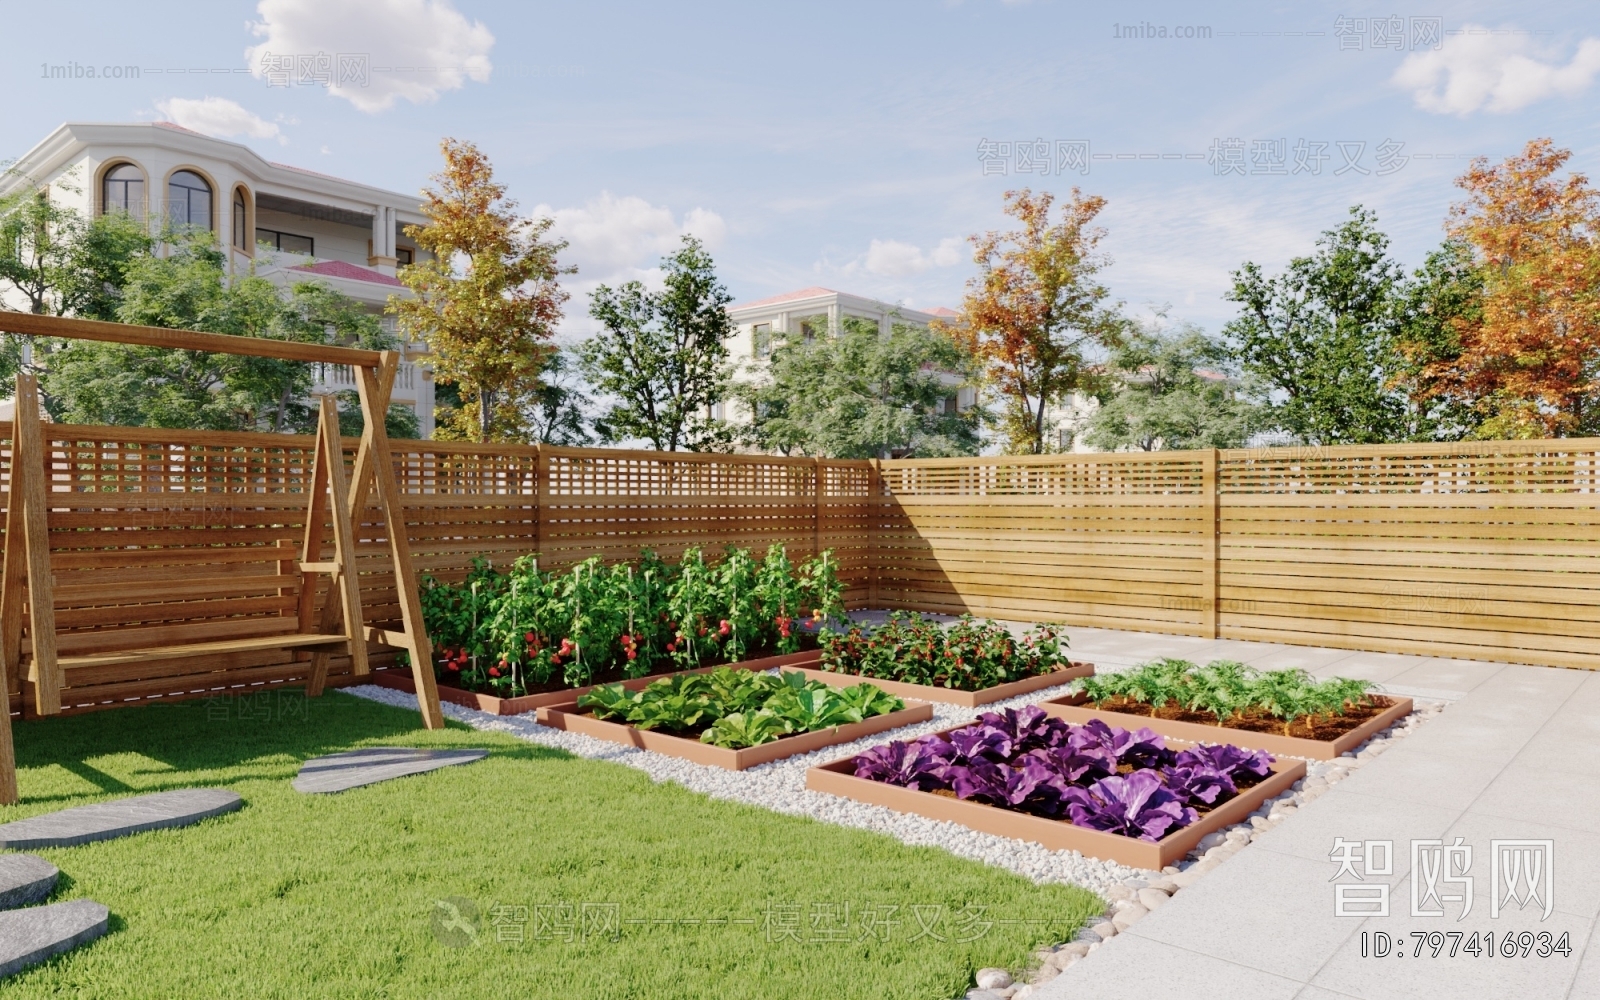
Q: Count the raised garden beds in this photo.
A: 5